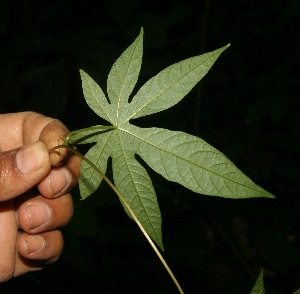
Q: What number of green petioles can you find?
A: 1